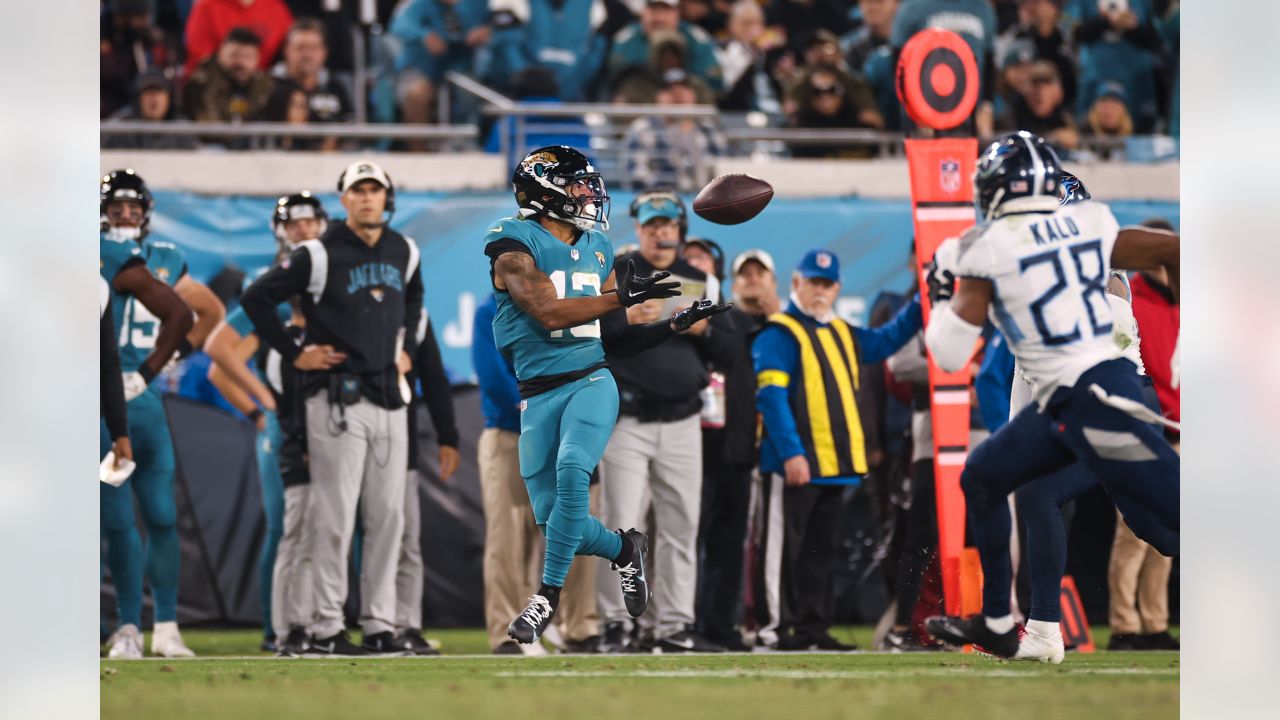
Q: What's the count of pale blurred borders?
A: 2